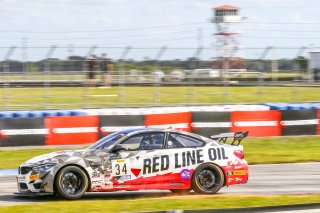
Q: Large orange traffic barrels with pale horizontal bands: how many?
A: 0